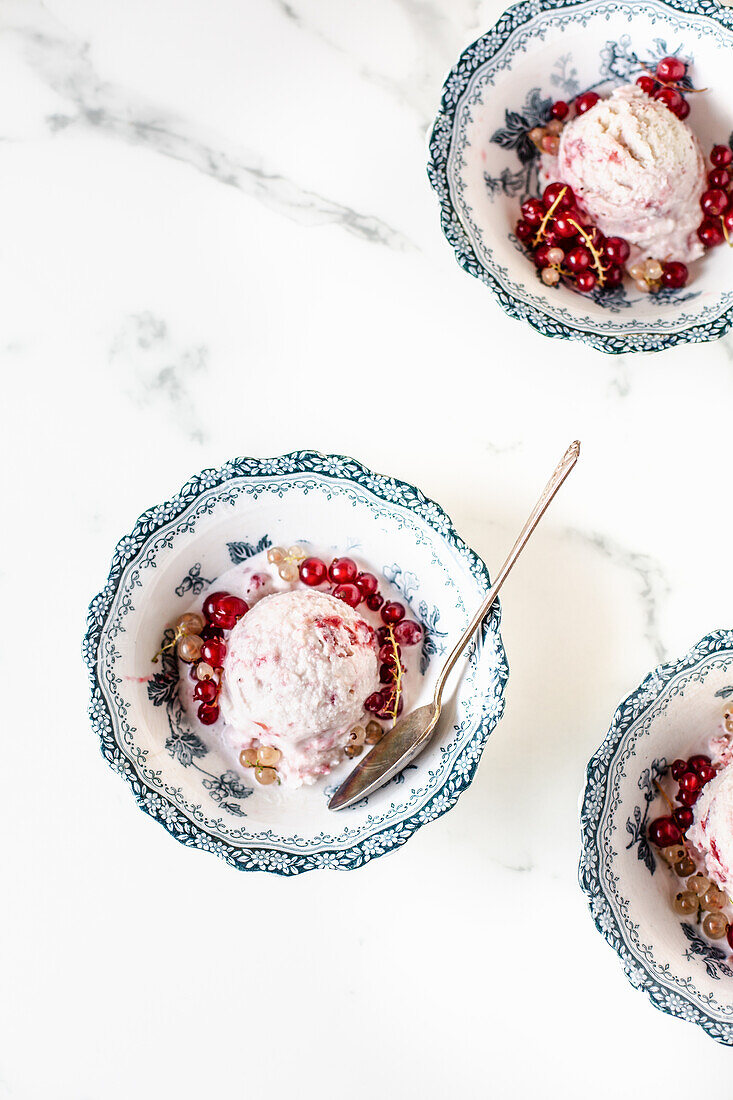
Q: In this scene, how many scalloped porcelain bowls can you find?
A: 3